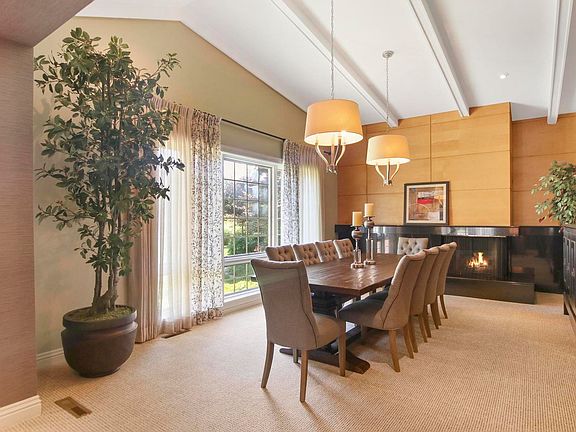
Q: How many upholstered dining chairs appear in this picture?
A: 10